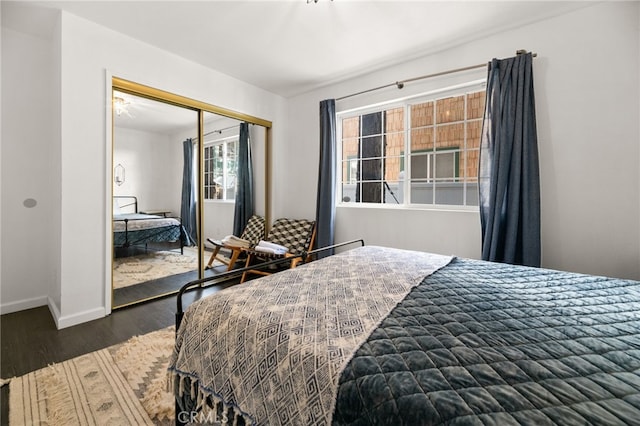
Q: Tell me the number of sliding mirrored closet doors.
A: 2